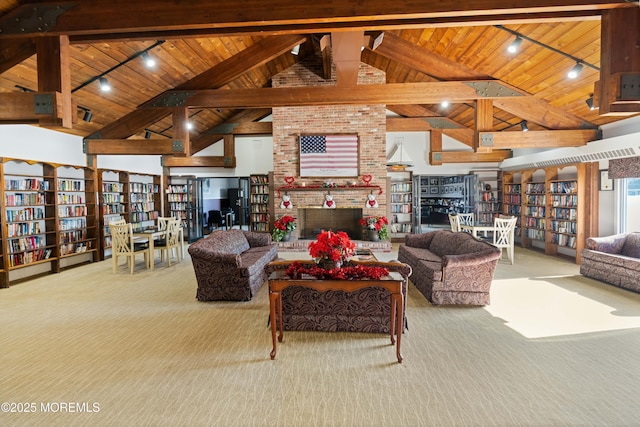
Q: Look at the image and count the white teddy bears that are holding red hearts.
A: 3